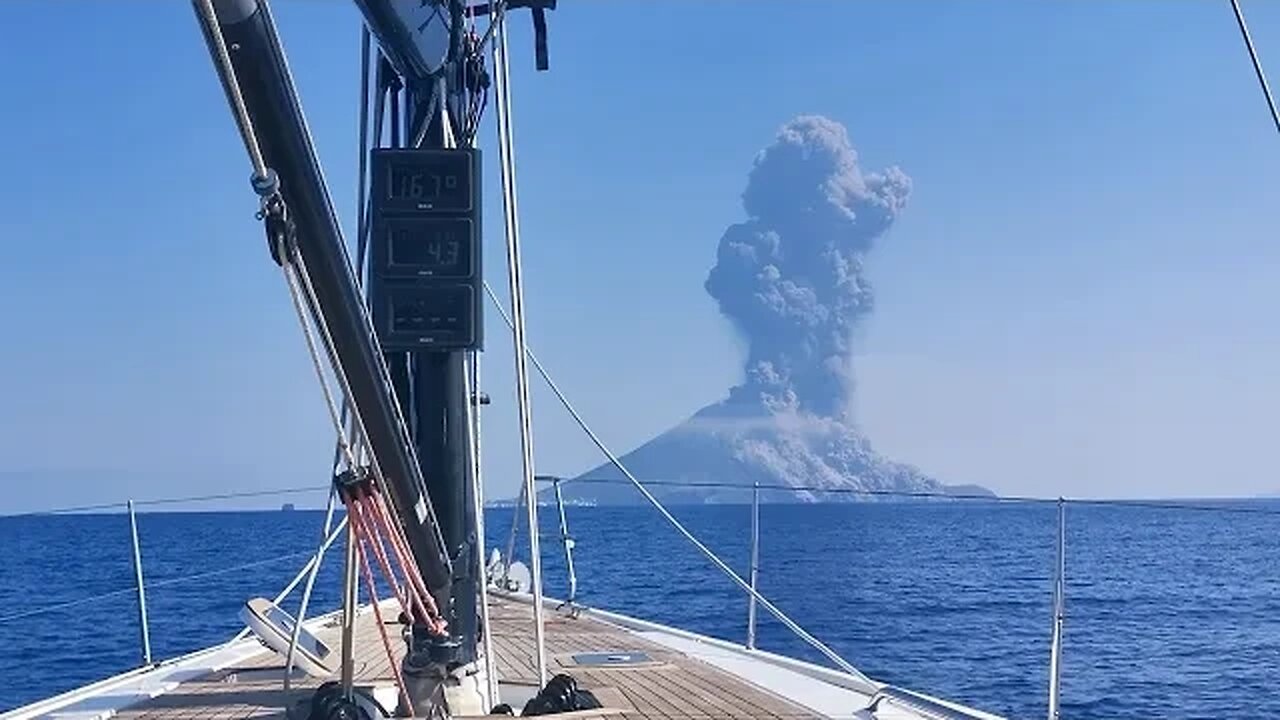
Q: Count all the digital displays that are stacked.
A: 3